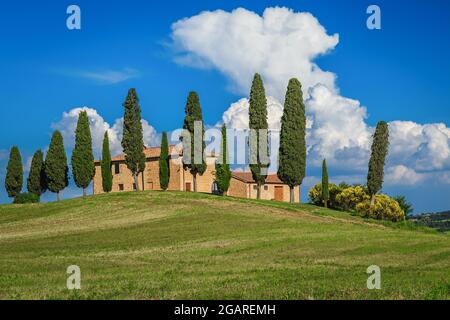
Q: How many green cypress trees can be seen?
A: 13